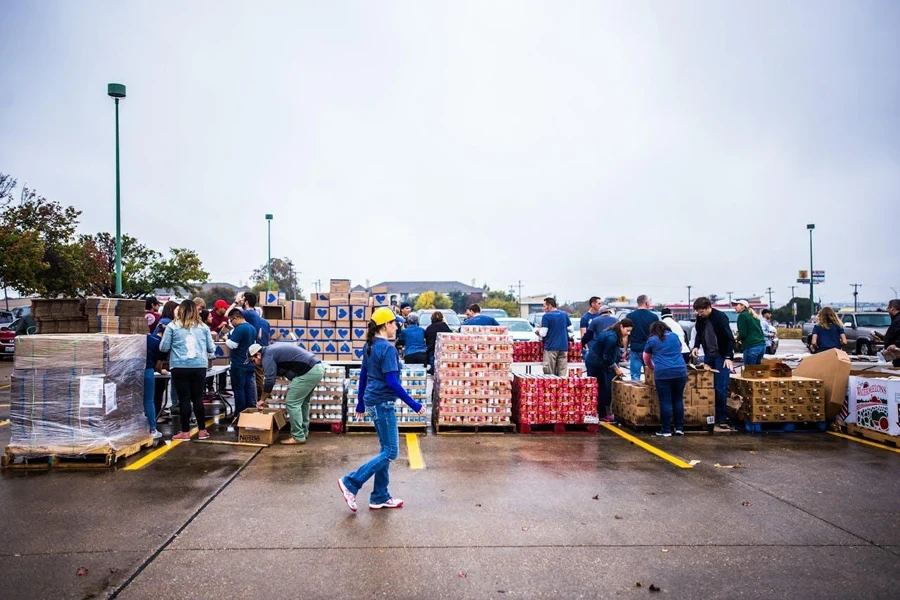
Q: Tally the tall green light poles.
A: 3